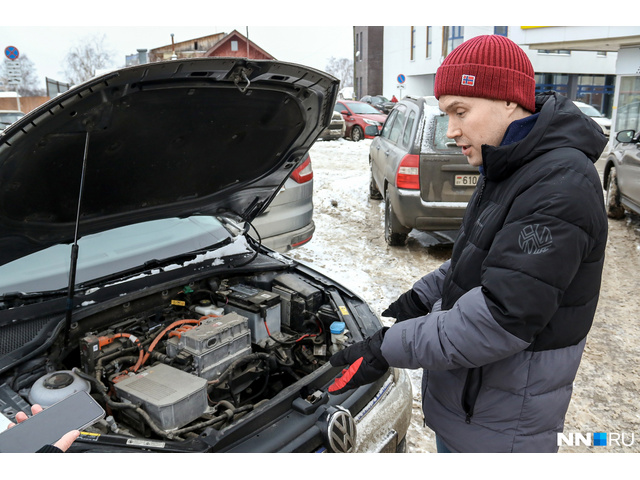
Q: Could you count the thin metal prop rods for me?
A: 1